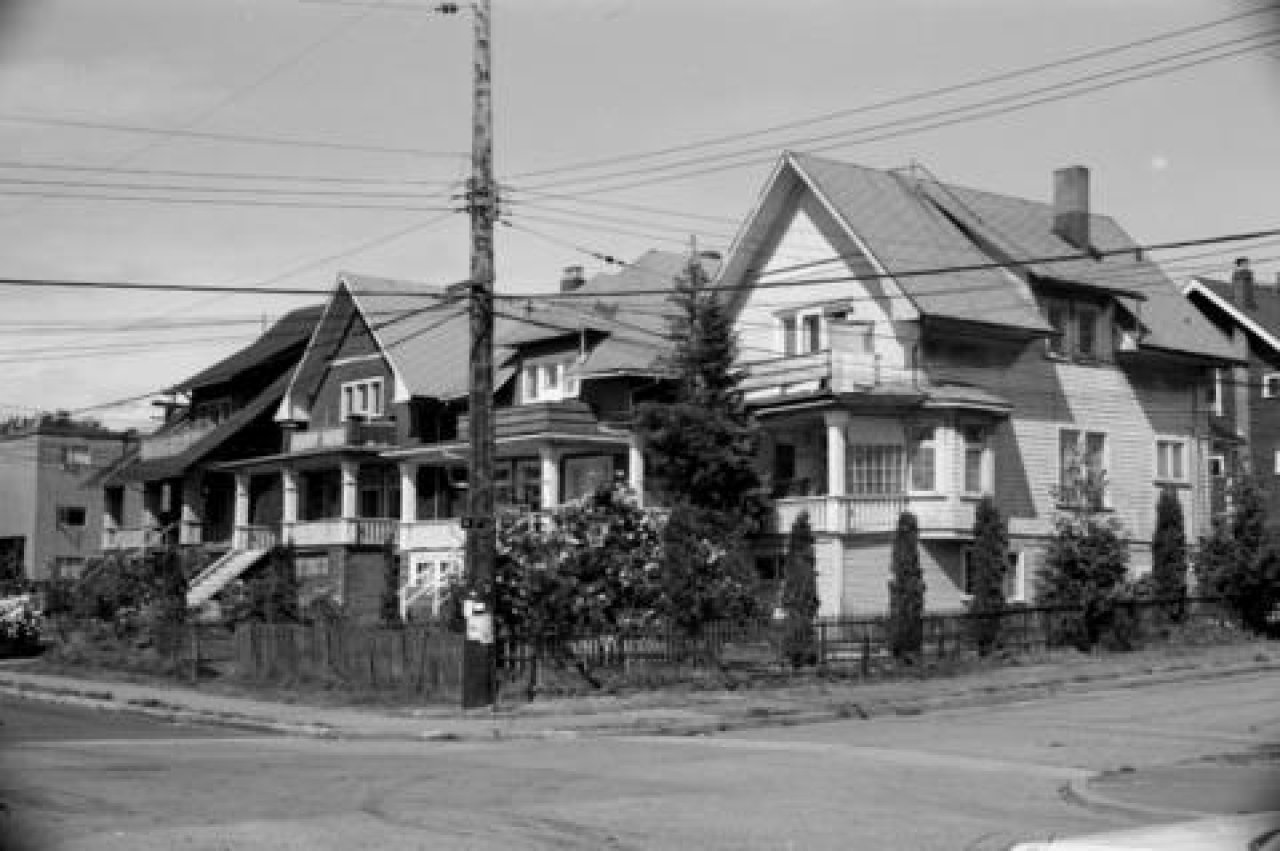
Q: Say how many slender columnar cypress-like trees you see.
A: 4